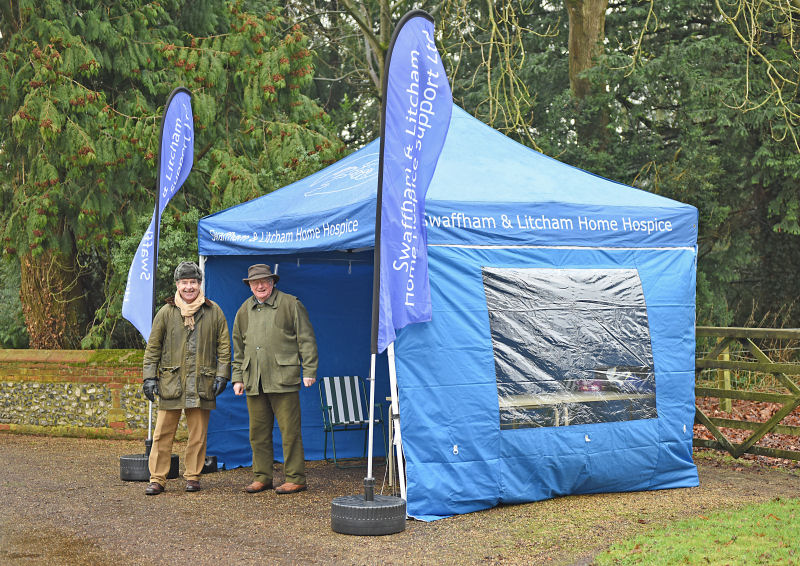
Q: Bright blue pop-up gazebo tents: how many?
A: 1